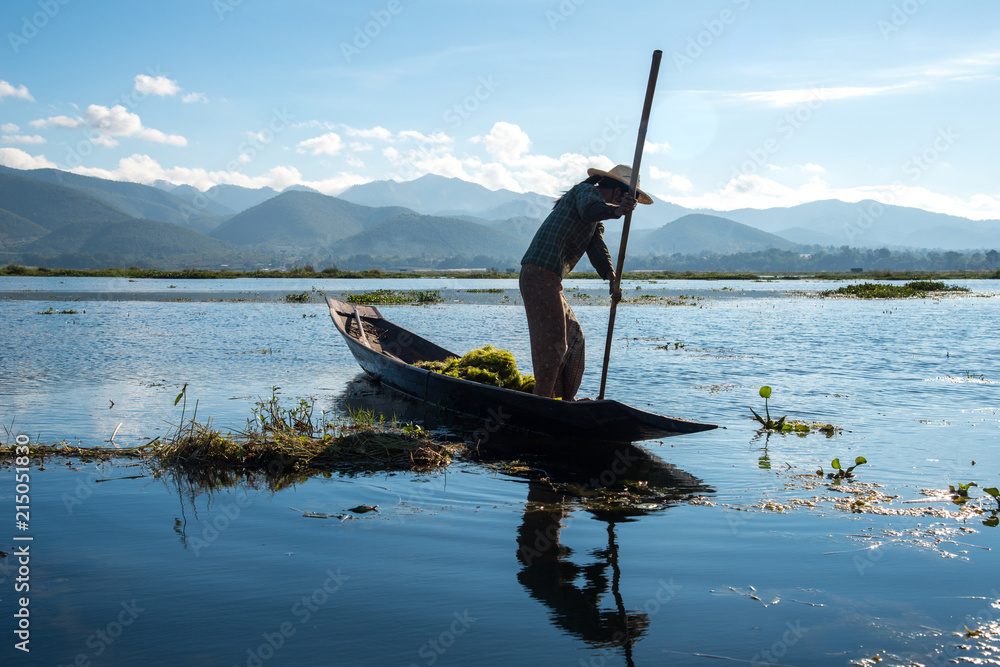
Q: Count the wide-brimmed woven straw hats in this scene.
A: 1